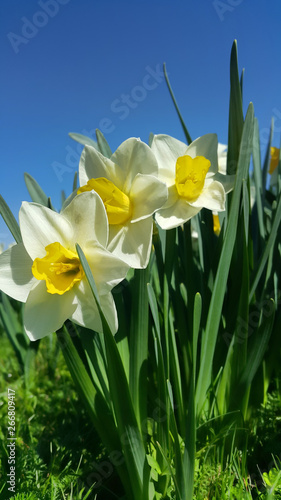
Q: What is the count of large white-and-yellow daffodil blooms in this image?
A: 3